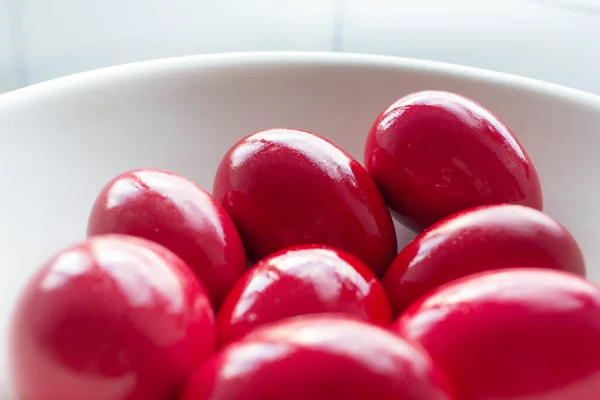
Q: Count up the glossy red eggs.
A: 8